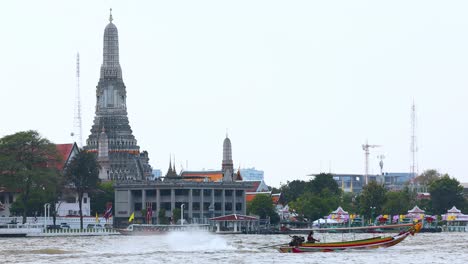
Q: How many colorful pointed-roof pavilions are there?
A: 3